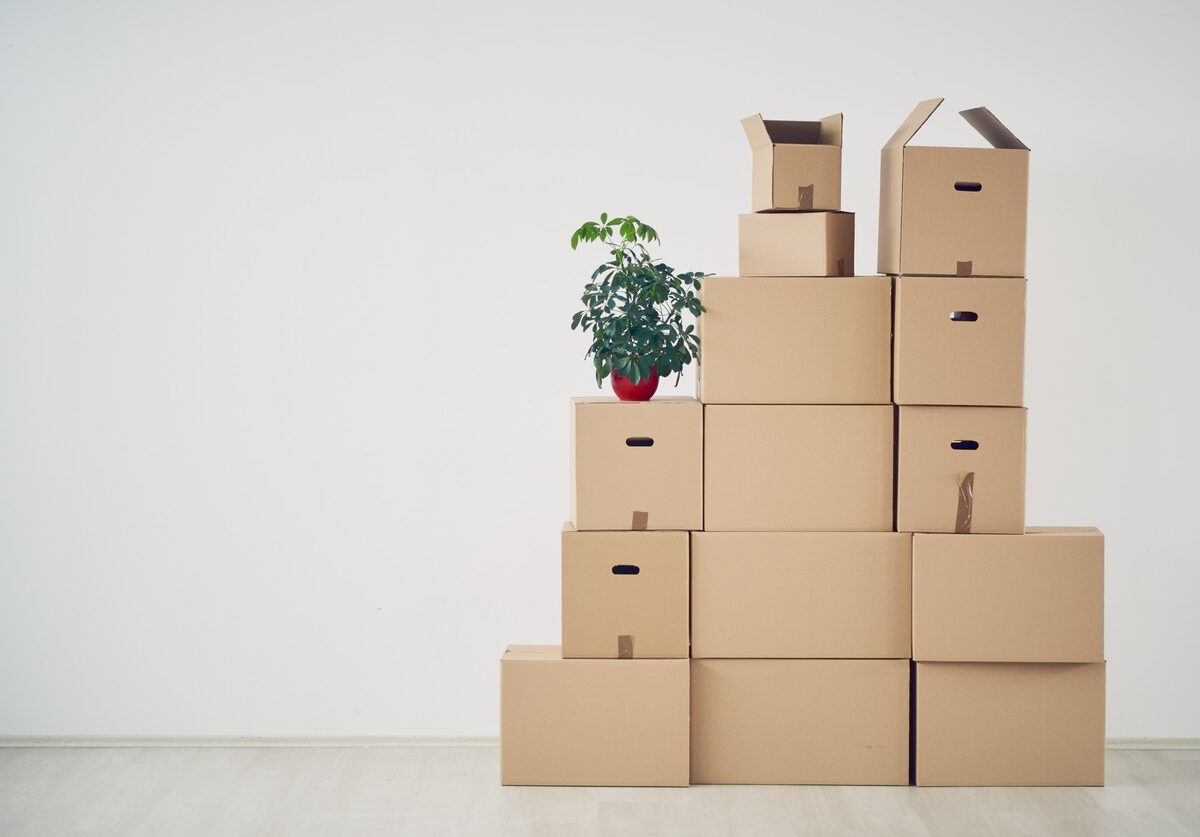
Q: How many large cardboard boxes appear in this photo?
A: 12